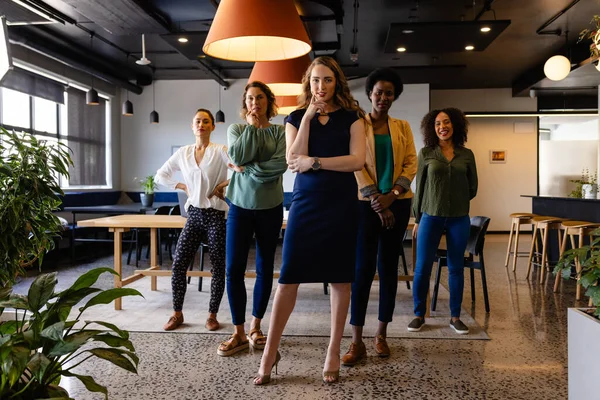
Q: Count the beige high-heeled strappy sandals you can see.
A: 2